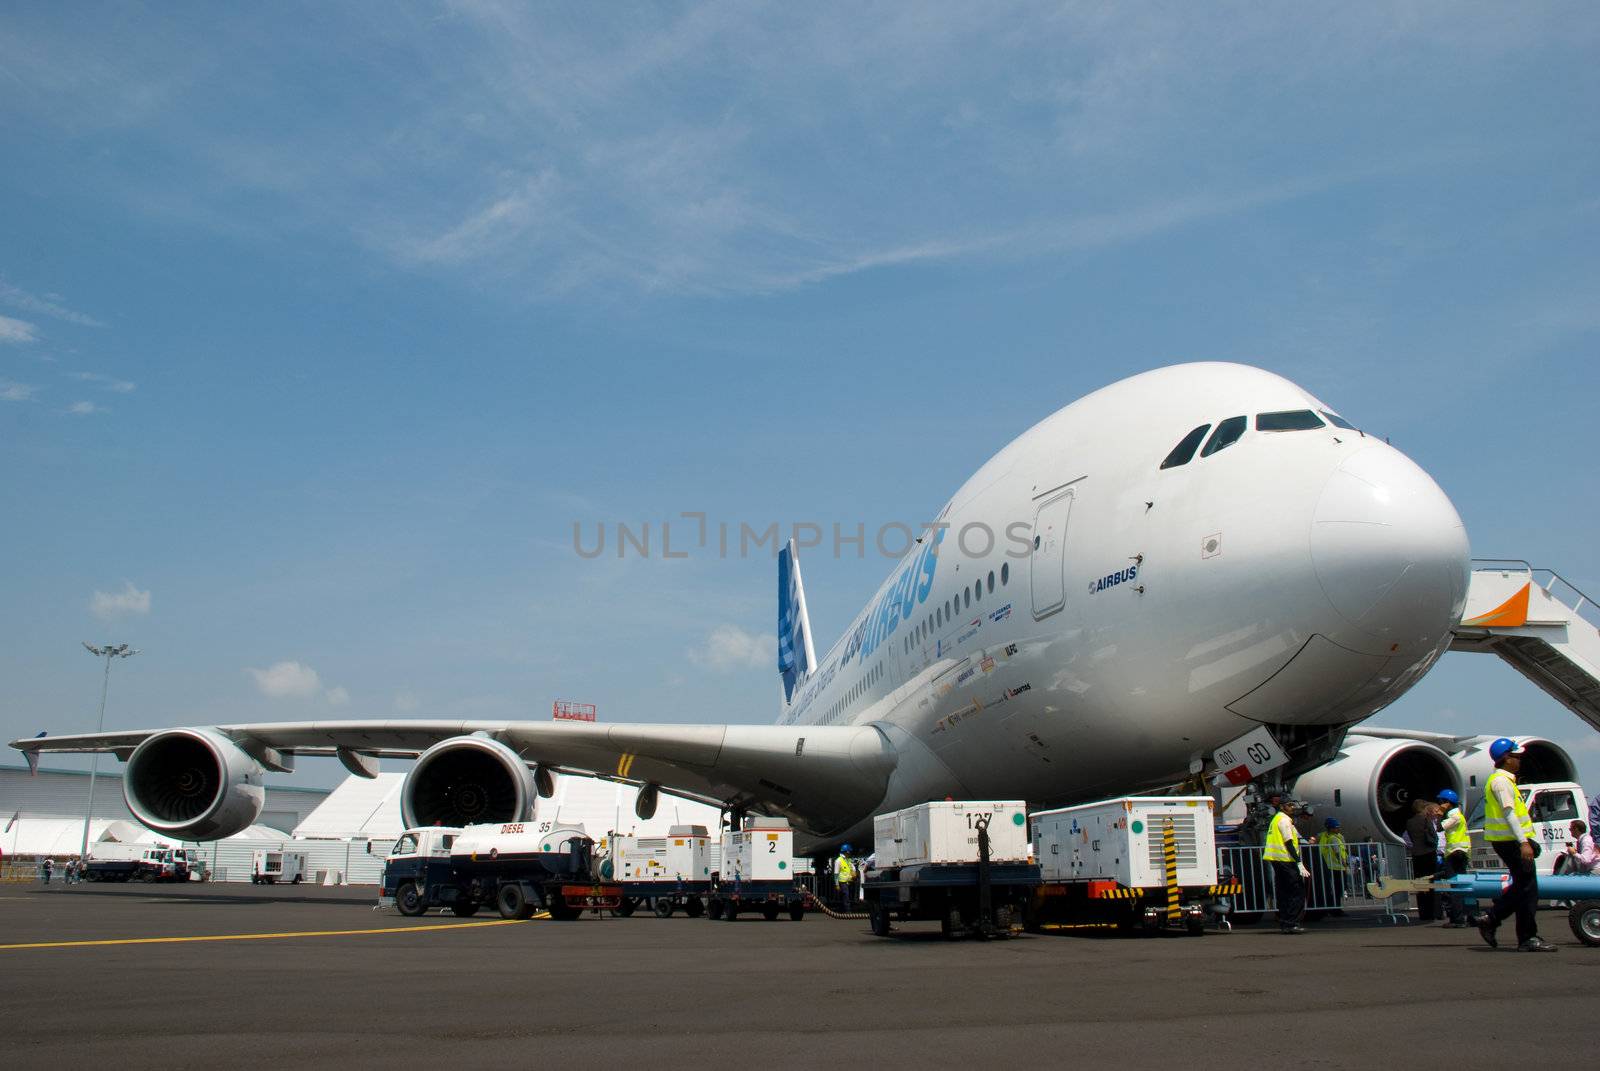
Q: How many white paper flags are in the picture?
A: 0